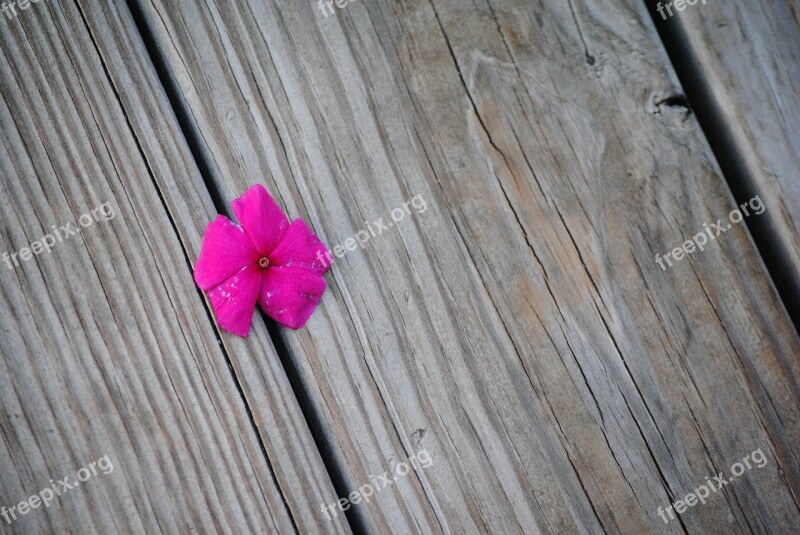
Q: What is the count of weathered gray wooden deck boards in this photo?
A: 3